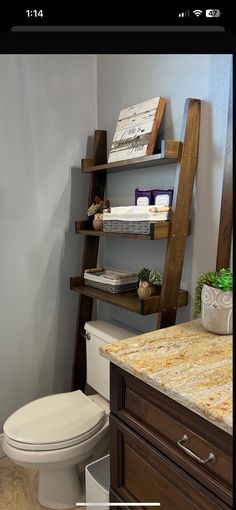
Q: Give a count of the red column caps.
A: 0